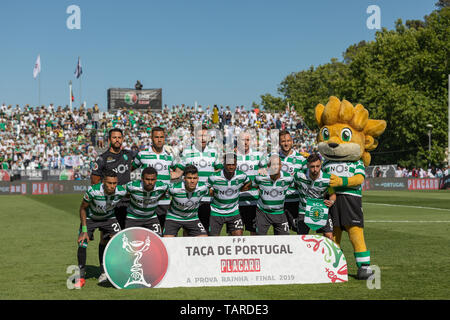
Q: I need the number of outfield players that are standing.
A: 4